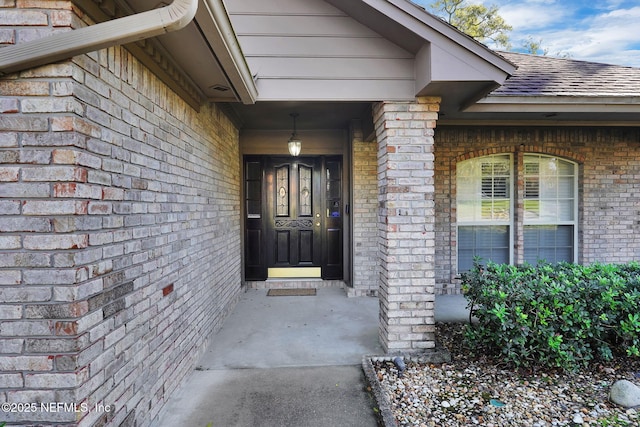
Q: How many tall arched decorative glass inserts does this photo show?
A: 2